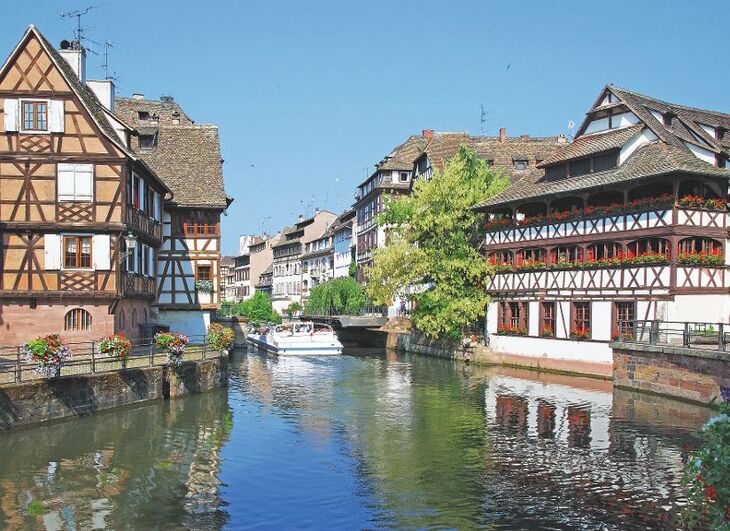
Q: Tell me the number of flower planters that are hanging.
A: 4